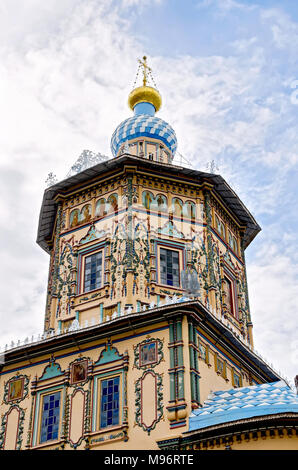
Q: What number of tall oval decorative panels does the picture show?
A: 3